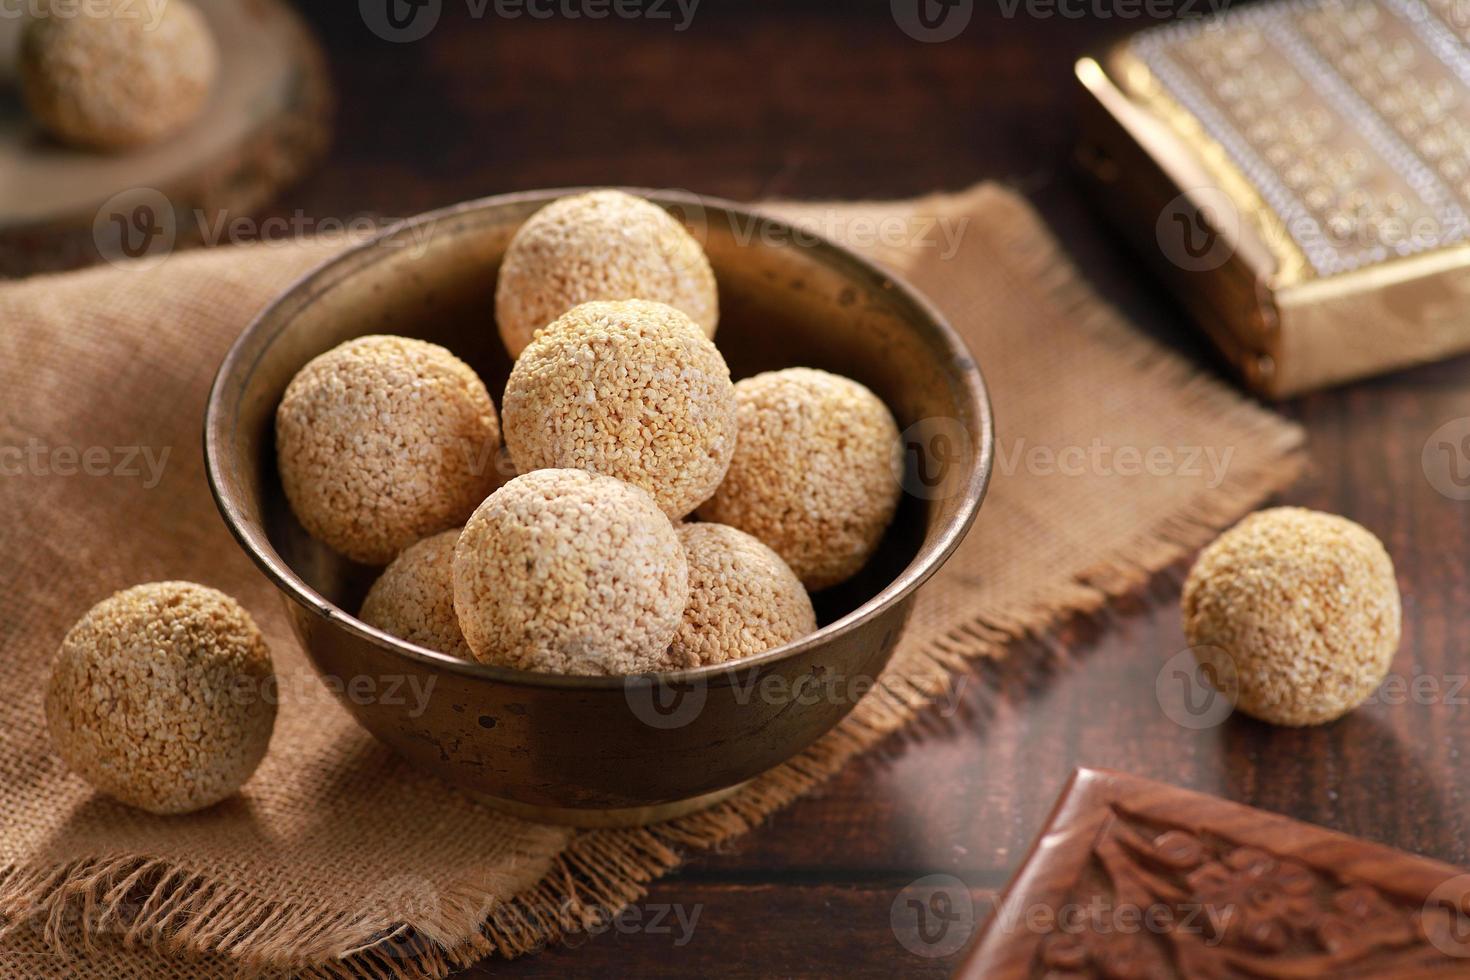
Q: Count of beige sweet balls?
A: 10